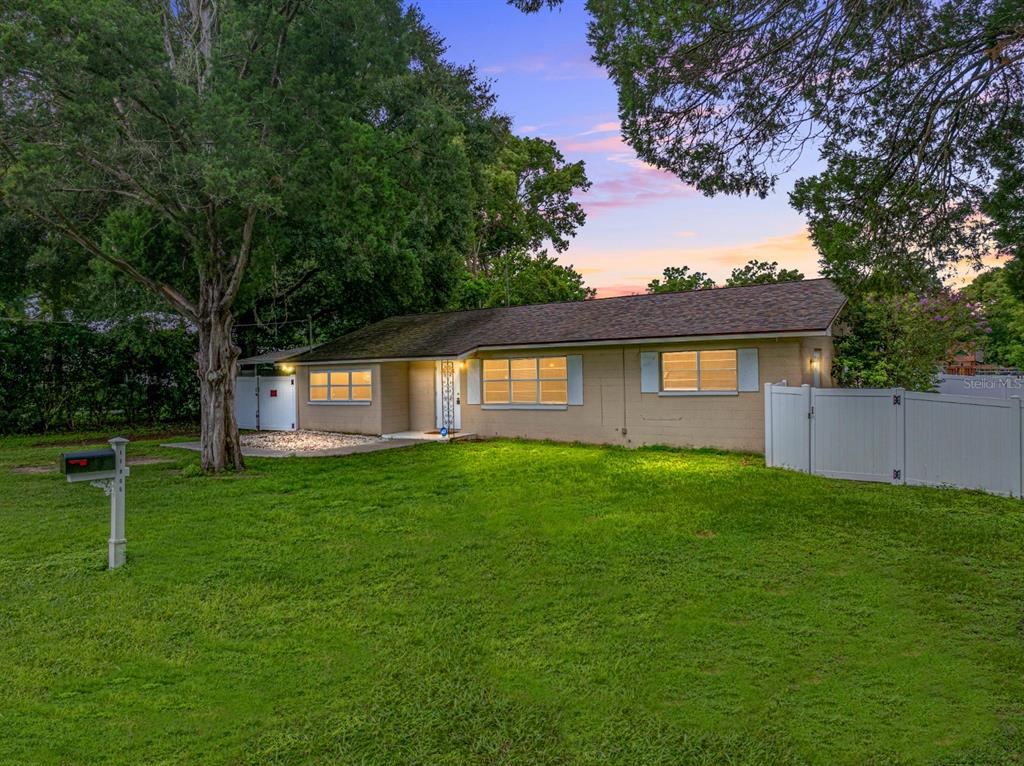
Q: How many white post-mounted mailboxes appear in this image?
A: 1